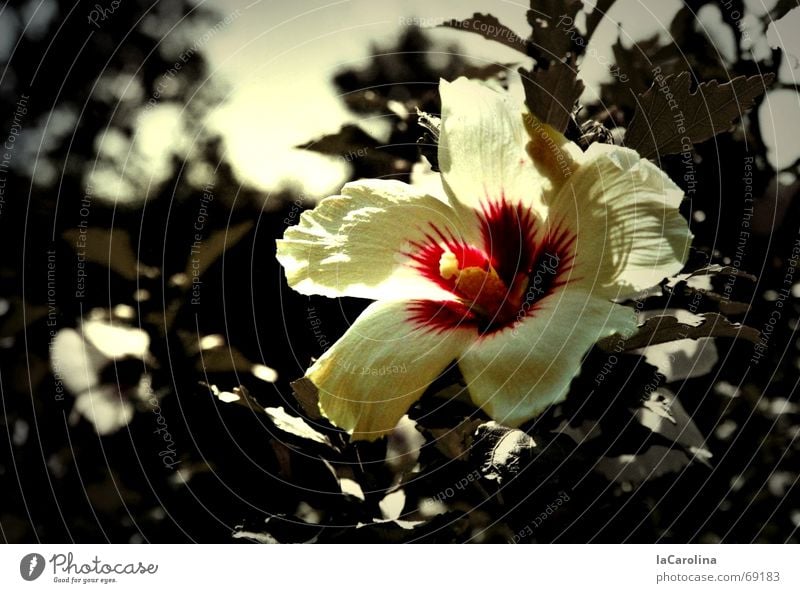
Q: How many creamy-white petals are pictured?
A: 5